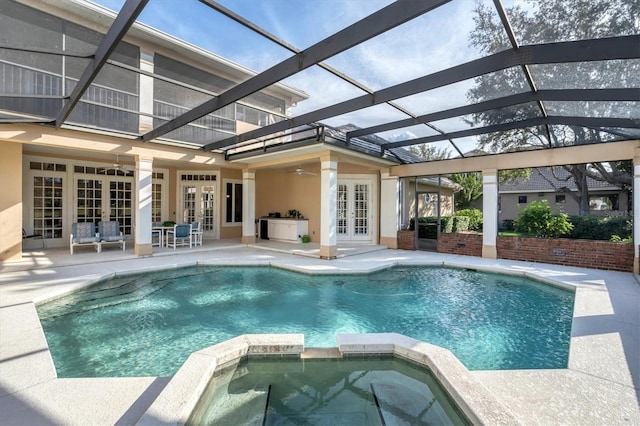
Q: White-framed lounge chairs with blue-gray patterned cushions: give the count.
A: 2